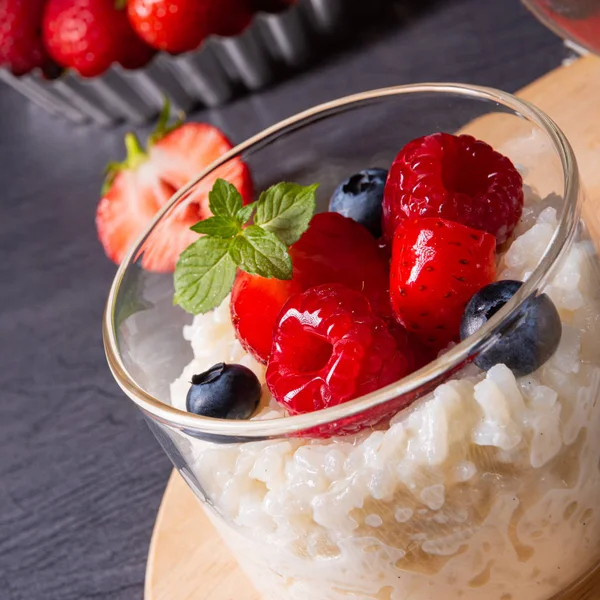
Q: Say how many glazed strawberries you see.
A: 2